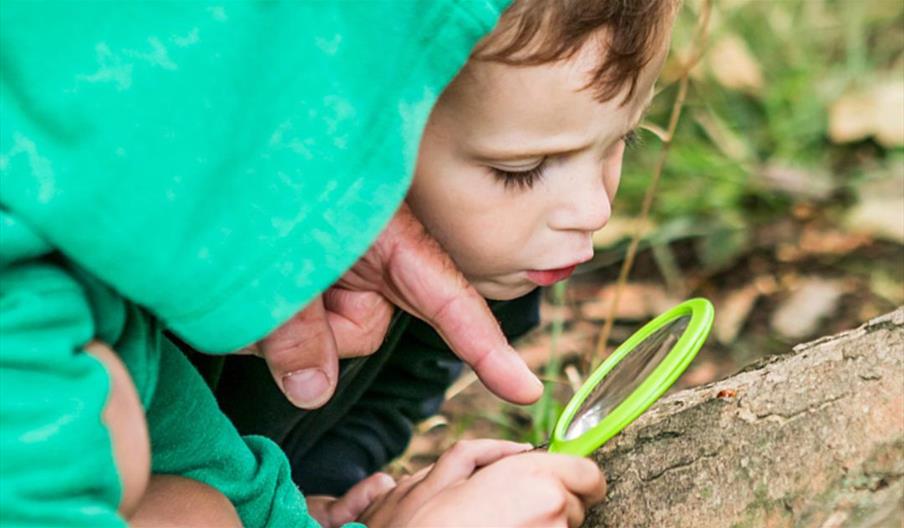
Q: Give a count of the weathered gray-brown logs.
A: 1